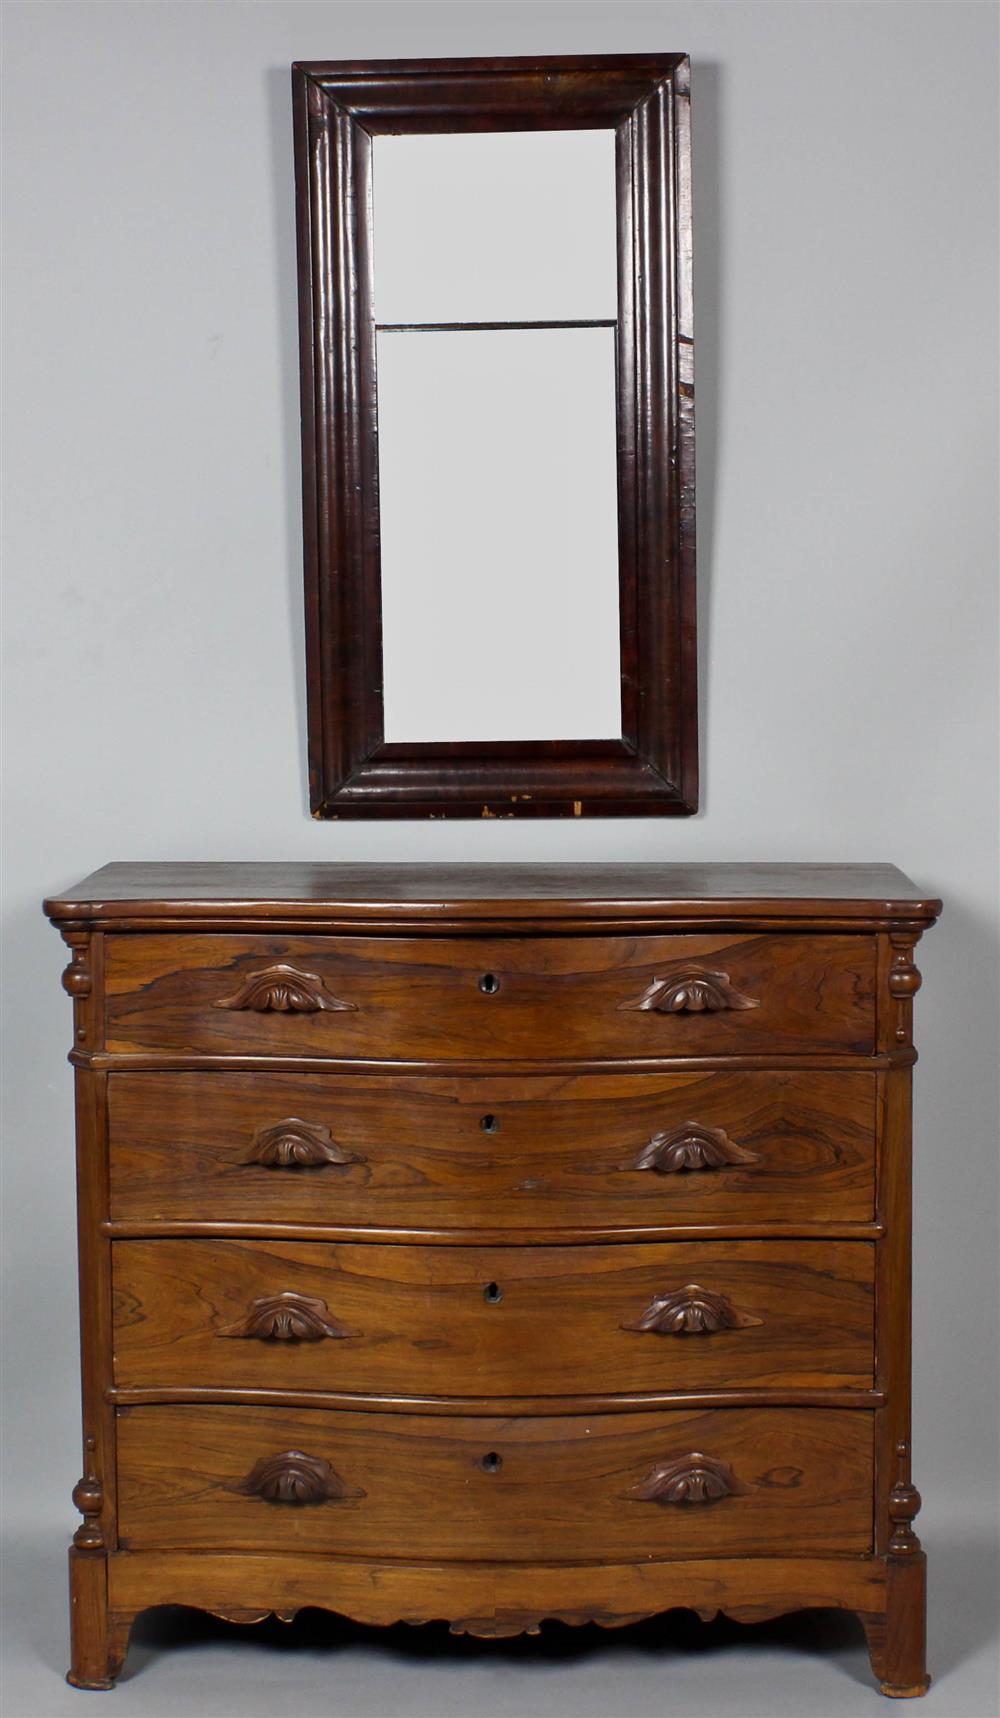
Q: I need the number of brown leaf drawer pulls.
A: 8